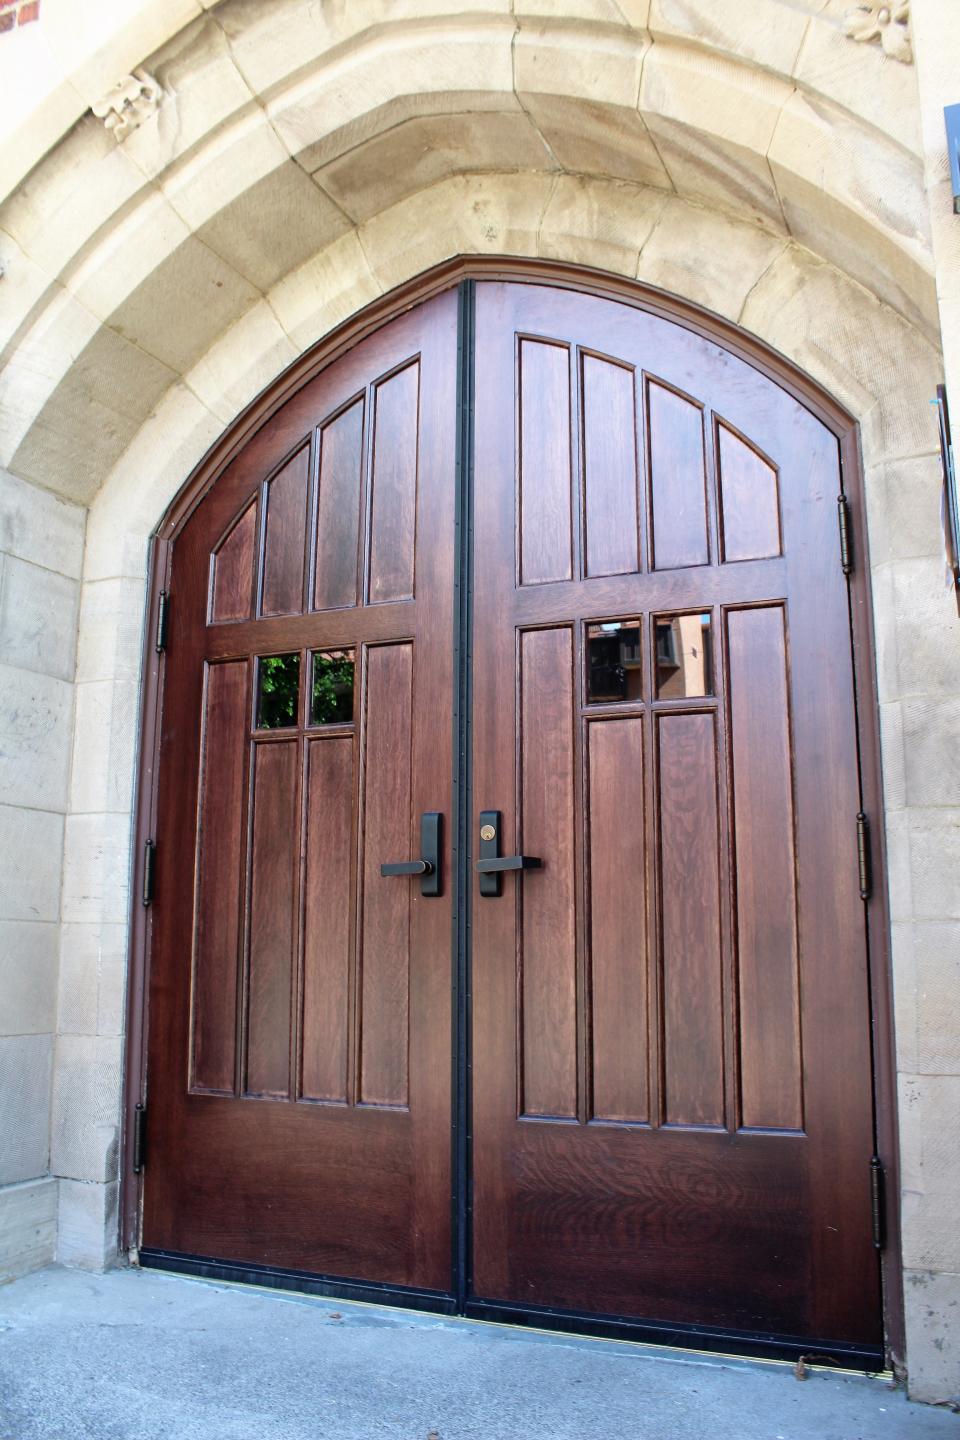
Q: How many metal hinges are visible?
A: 6